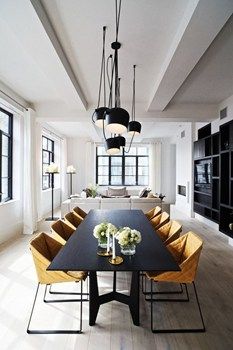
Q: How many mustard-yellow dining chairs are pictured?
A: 8